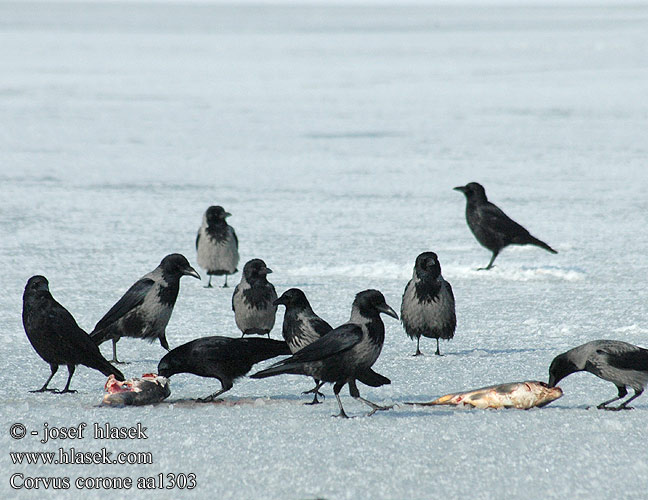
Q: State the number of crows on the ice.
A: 10